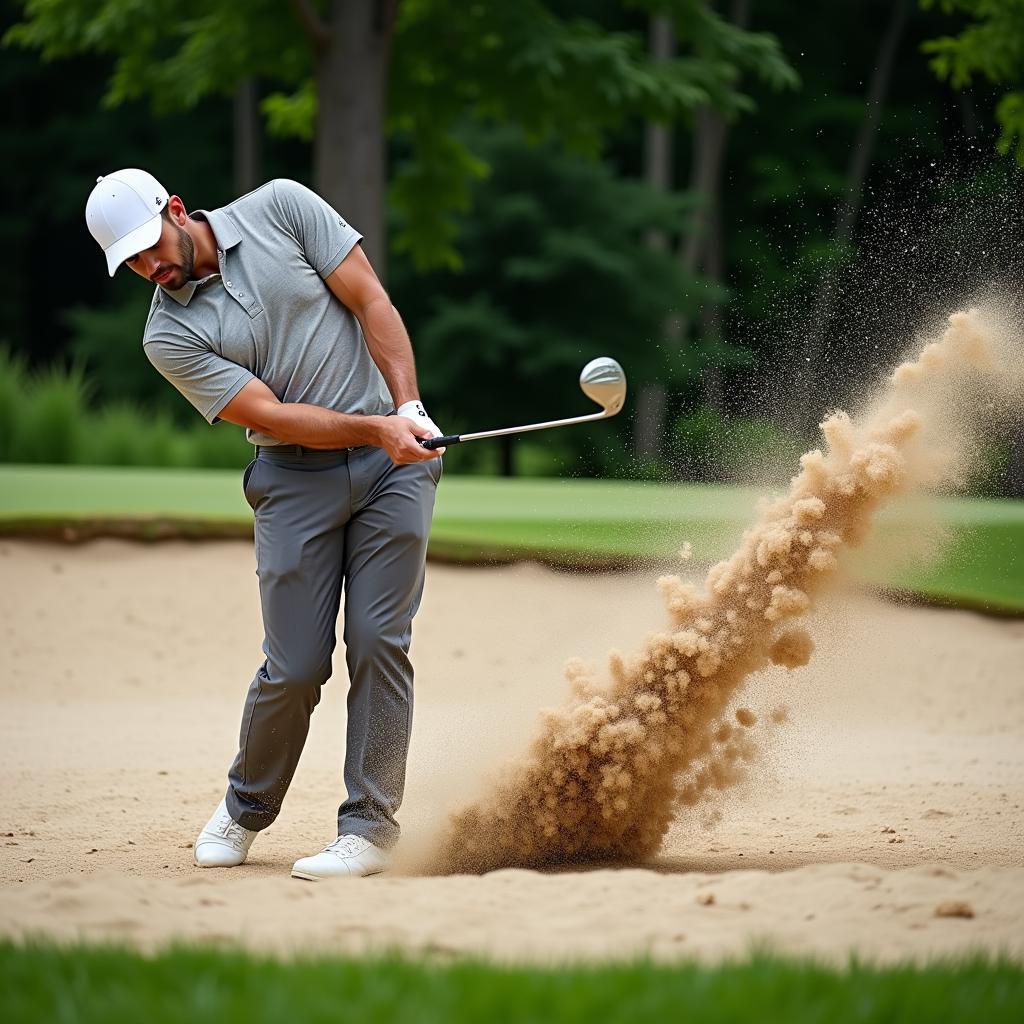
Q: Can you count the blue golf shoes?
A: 0